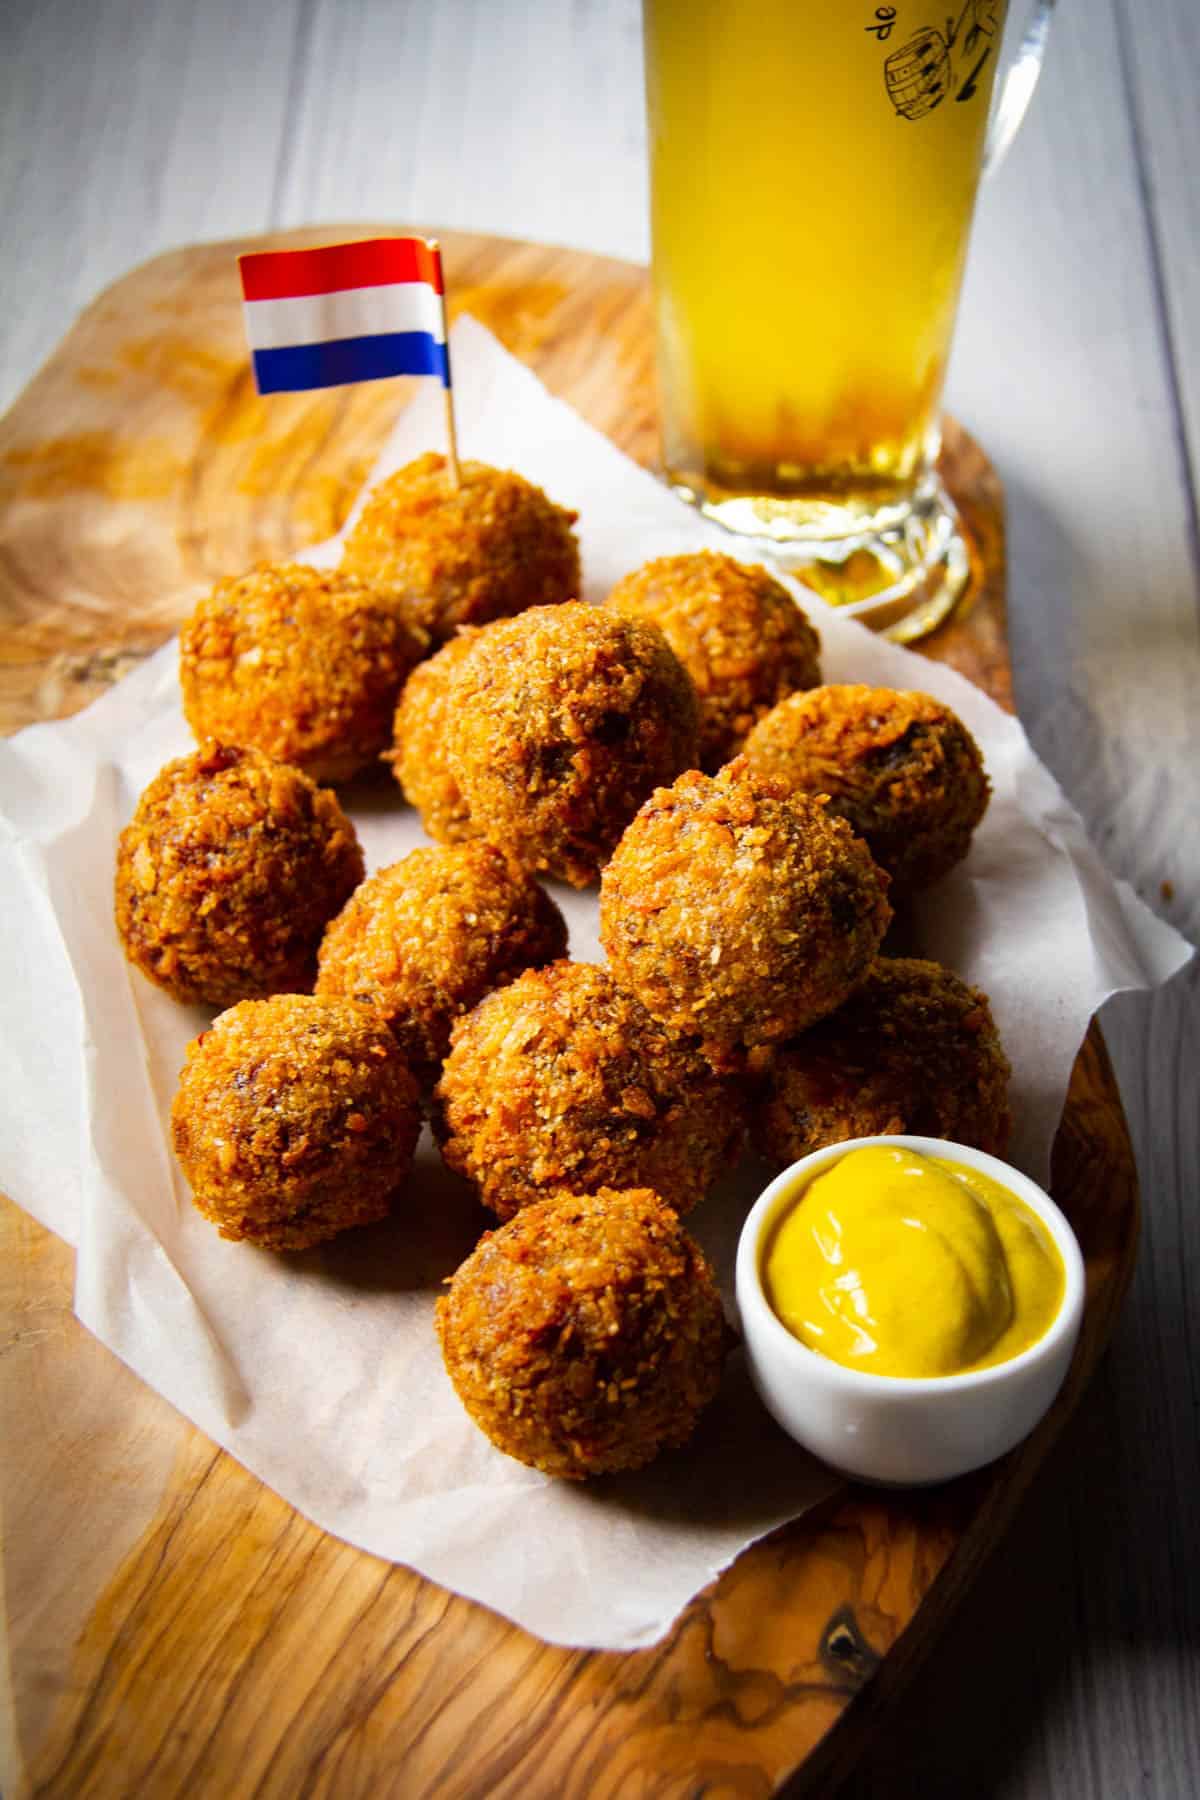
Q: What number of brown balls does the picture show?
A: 13